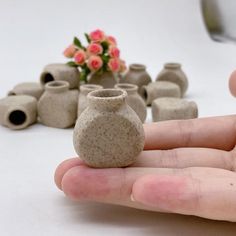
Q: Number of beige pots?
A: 12